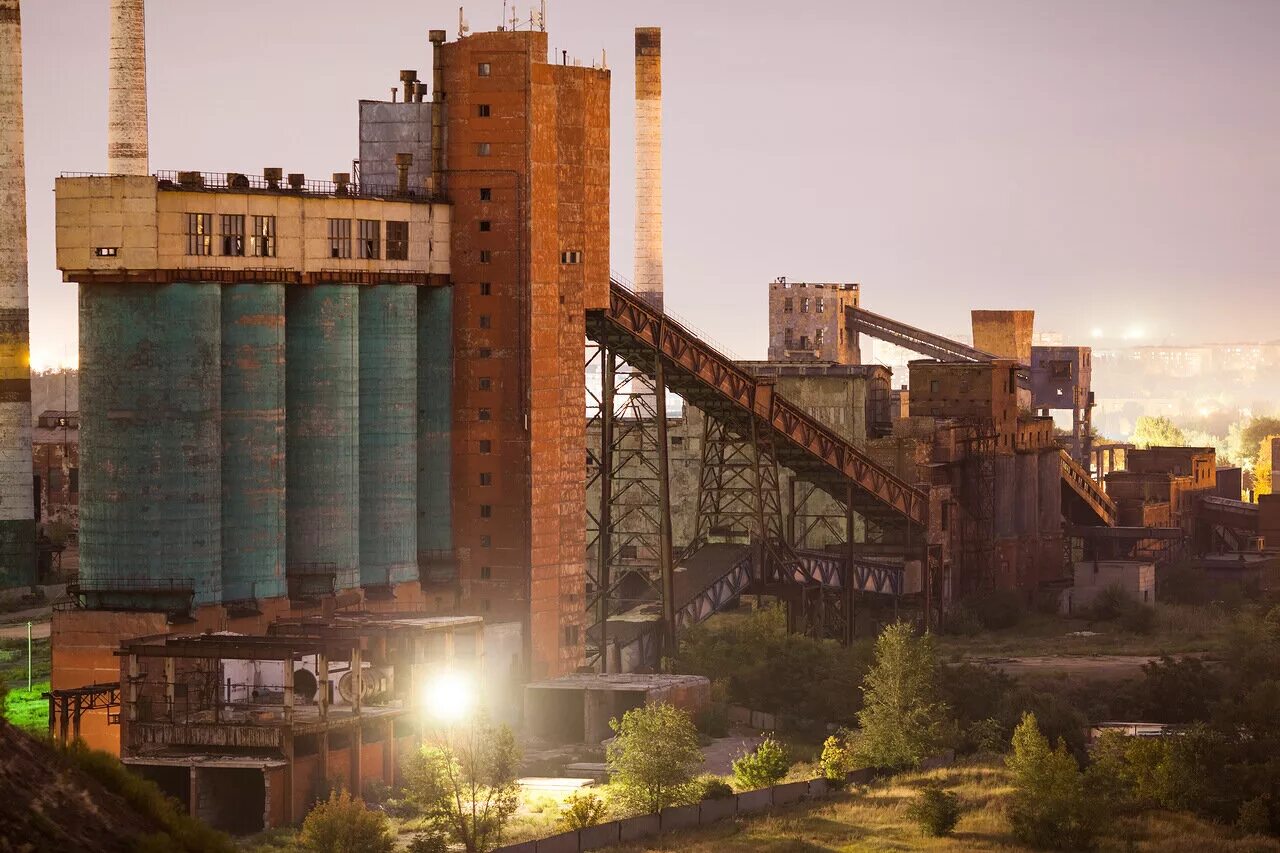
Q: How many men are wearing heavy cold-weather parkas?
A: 0